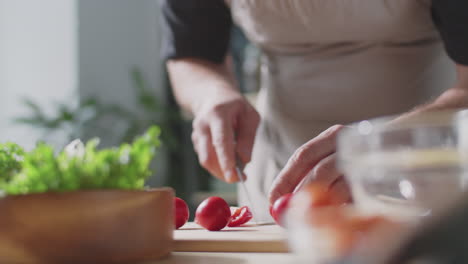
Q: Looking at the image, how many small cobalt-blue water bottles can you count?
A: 0